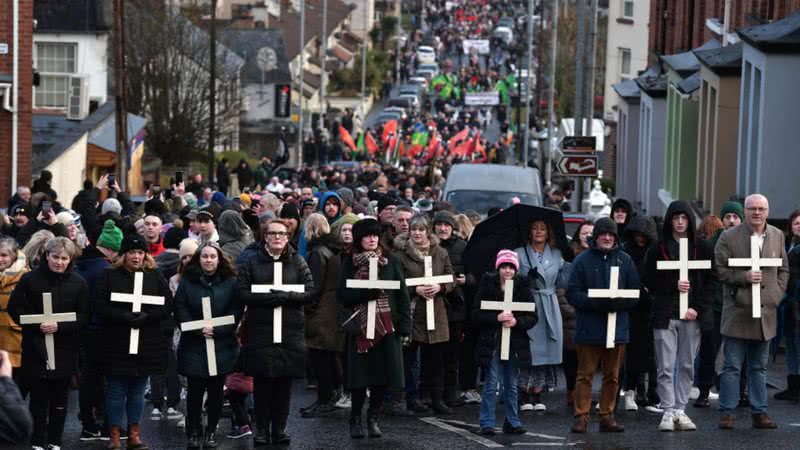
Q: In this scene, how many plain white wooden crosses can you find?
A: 10